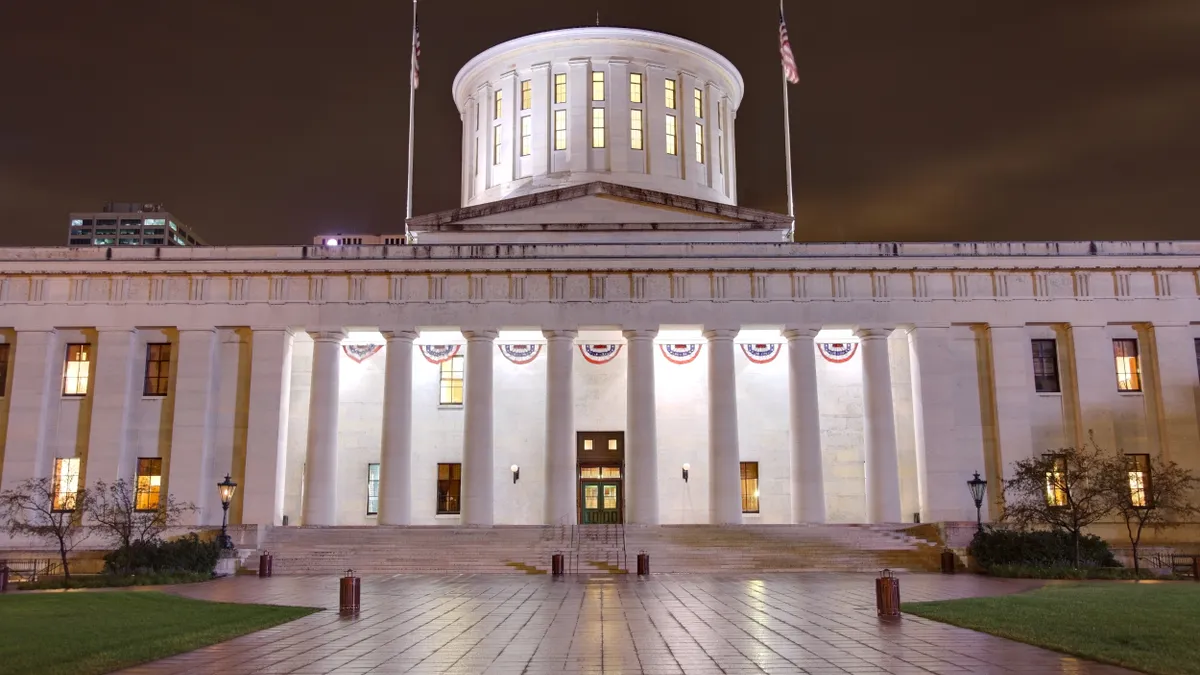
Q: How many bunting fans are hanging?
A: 7